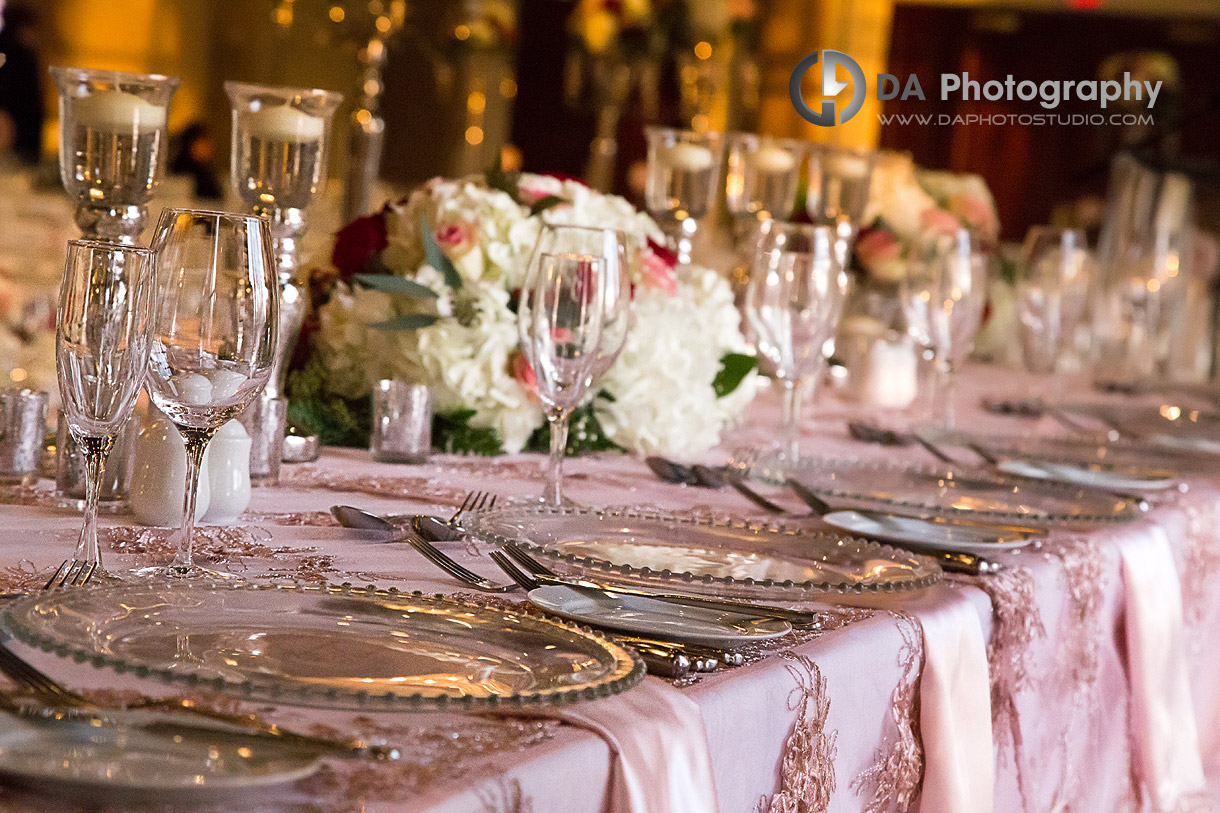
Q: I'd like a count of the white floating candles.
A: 5